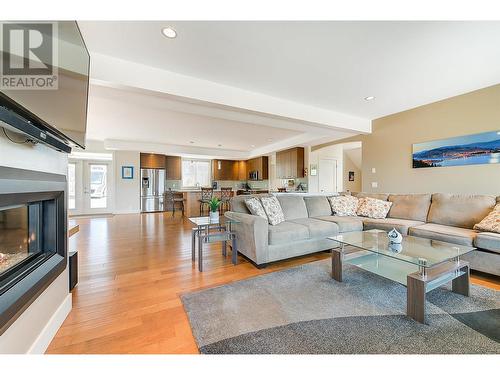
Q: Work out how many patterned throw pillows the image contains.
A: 5